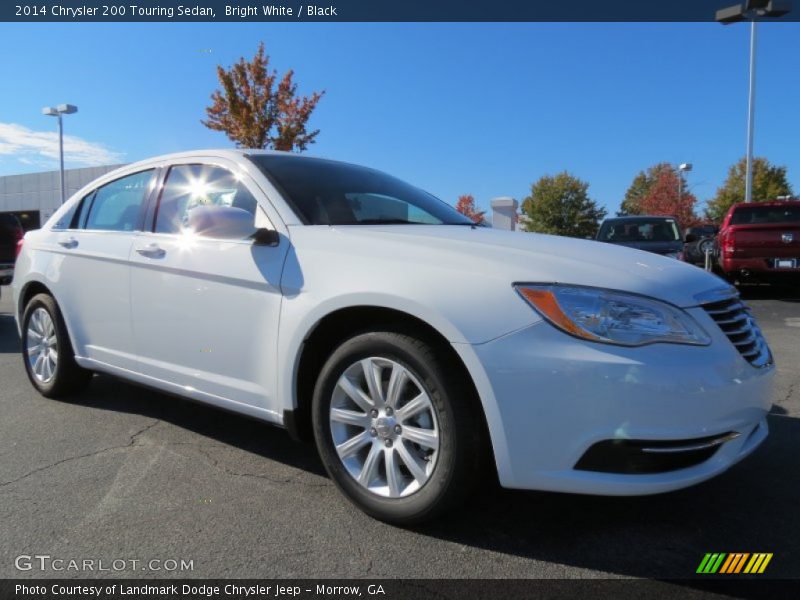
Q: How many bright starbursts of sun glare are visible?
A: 2